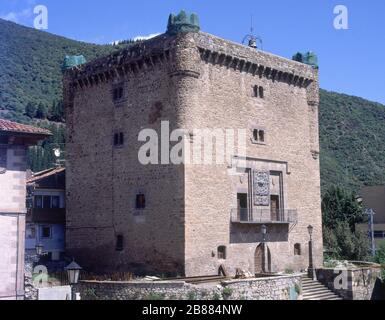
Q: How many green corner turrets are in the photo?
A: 3